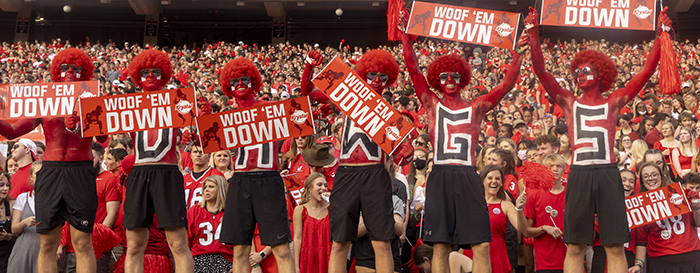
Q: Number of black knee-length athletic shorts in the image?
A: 6